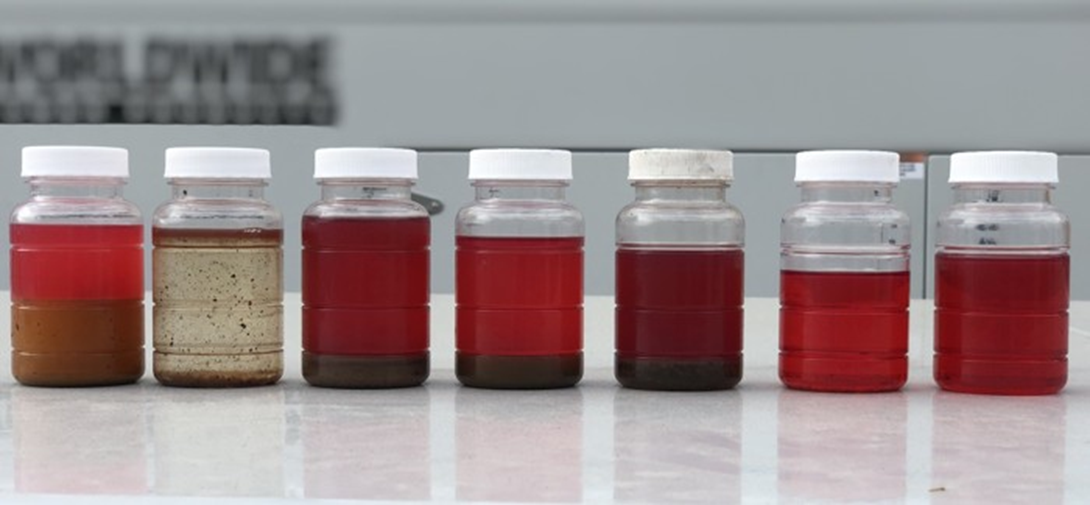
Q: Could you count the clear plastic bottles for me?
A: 7